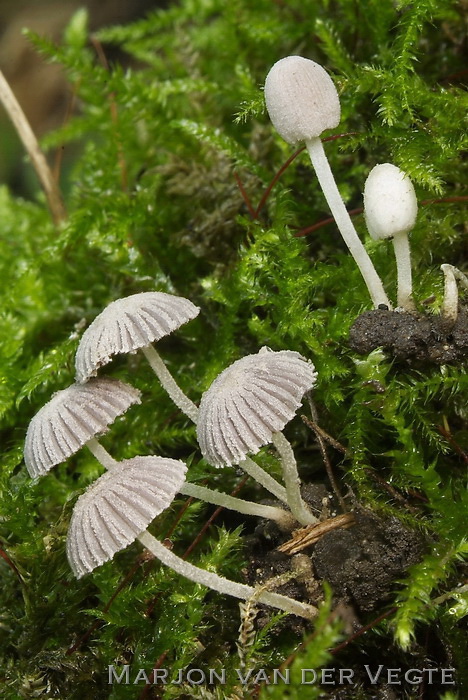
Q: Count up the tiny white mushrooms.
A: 6